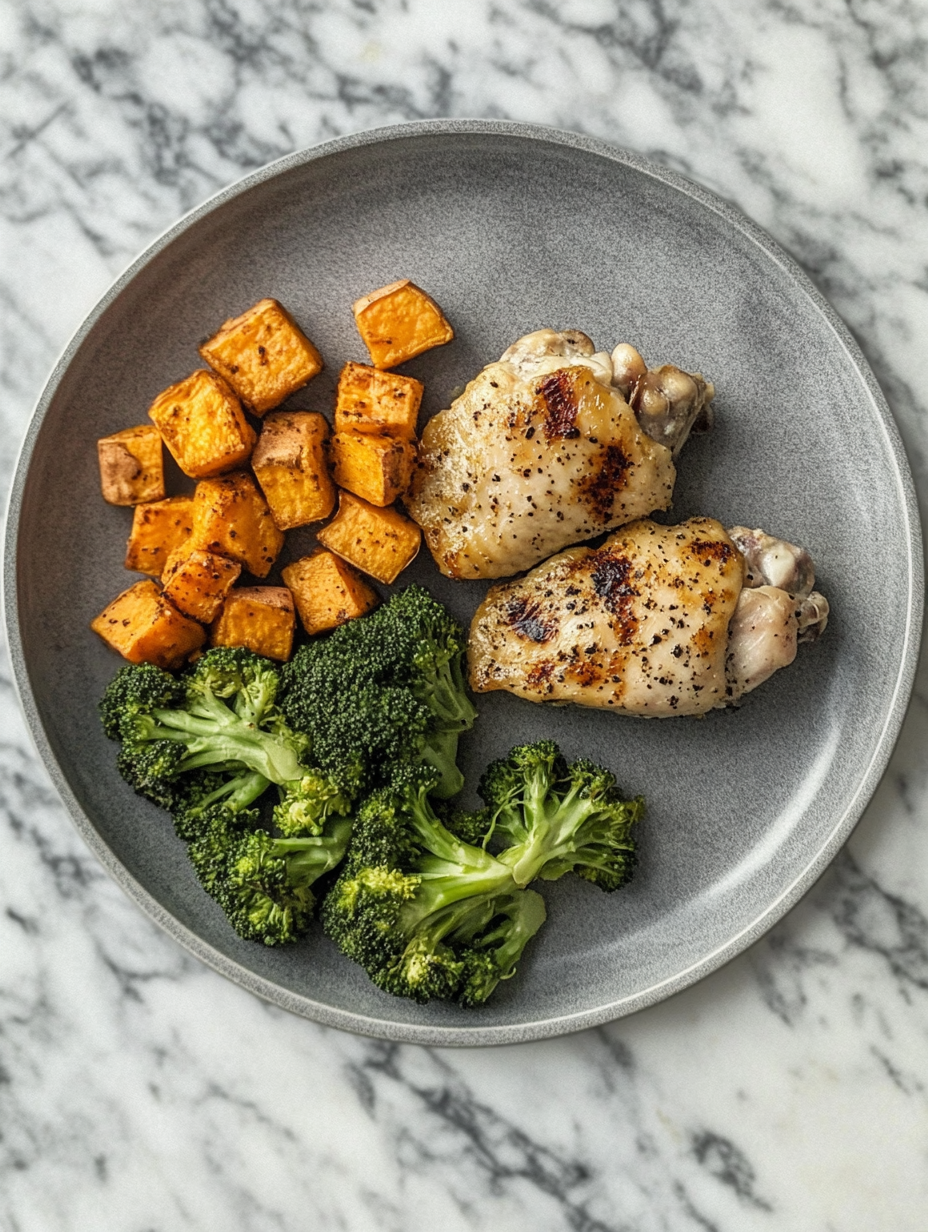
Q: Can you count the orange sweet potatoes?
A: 14